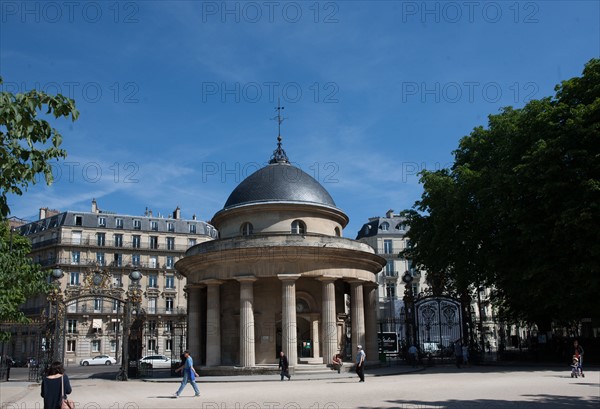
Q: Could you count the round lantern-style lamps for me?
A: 3